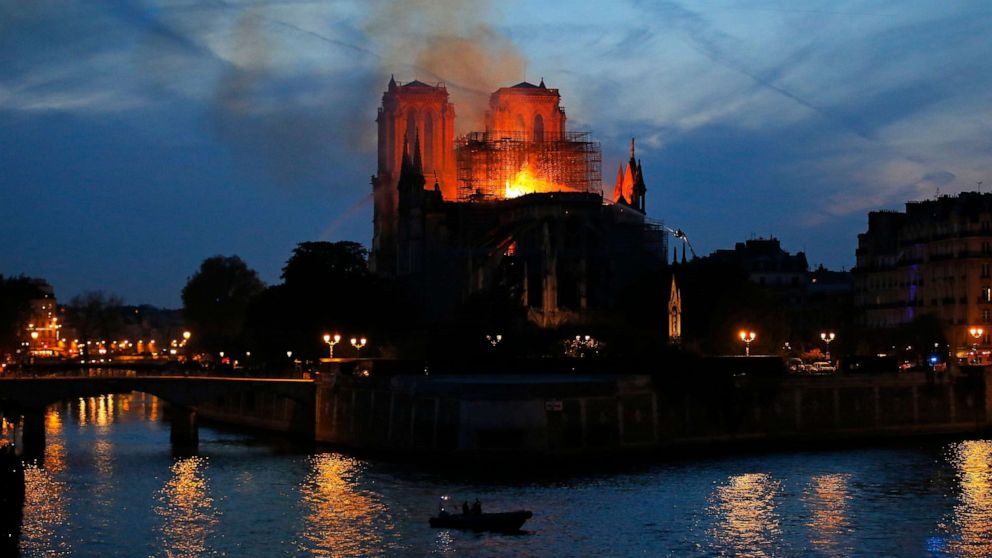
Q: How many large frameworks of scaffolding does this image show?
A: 1